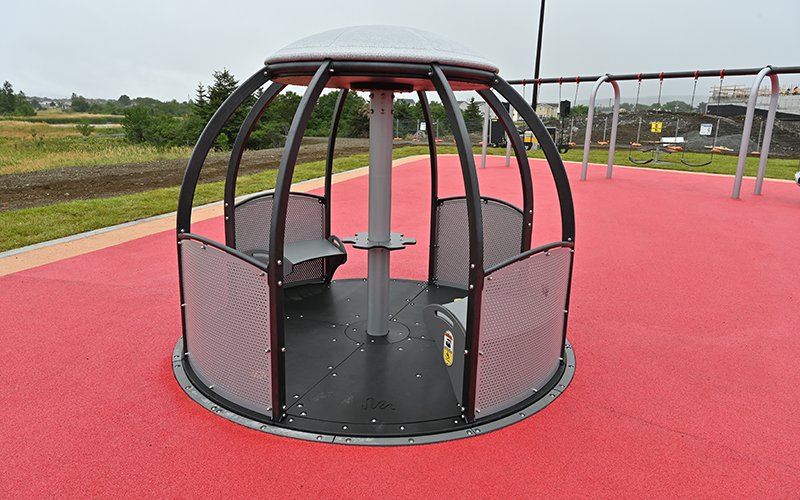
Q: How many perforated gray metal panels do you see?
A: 4